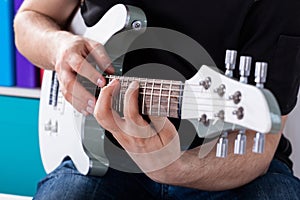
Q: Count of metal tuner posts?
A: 6